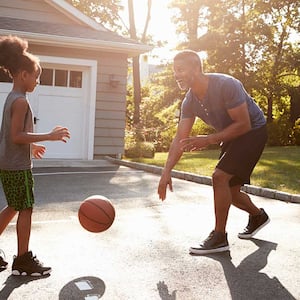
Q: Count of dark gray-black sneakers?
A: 4